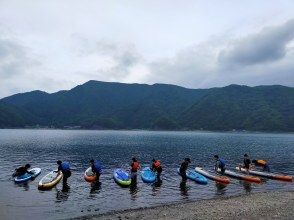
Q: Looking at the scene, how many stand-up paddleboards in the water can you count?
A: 9